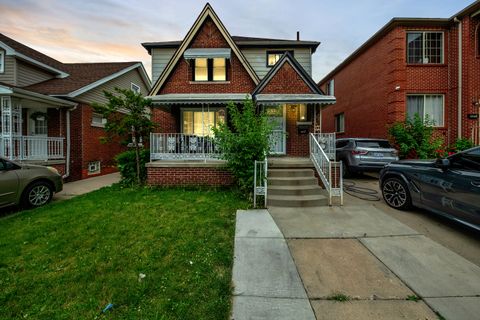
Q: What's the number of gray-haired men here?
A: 0